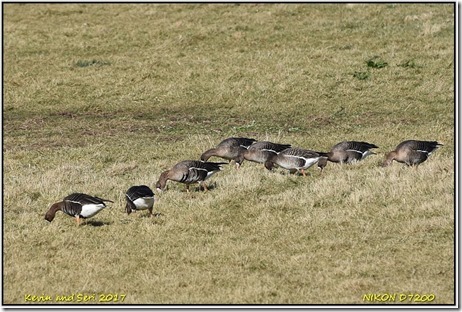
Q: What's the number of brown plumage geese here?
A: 8